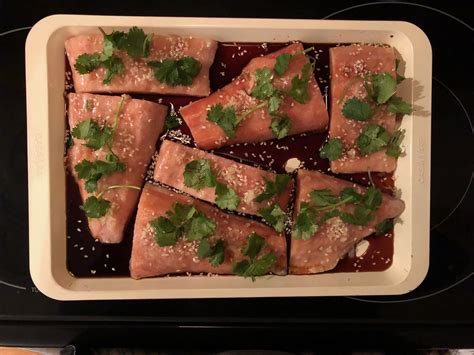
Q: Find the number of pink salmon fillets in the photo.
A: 7